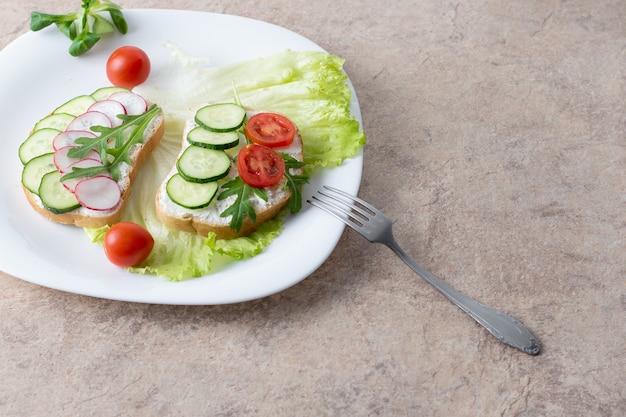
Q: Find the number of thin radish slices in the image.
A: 7